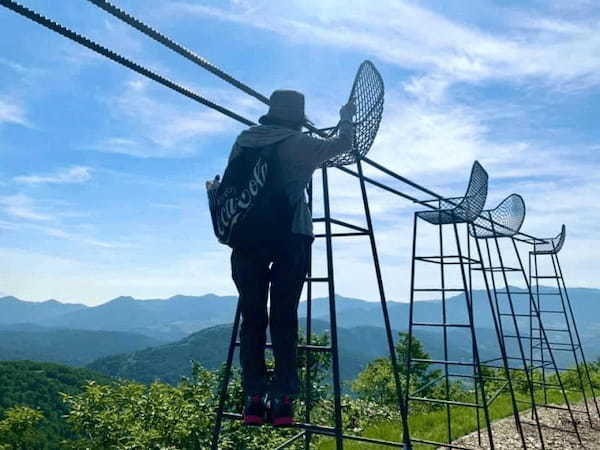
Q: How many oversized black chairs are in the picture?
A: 4